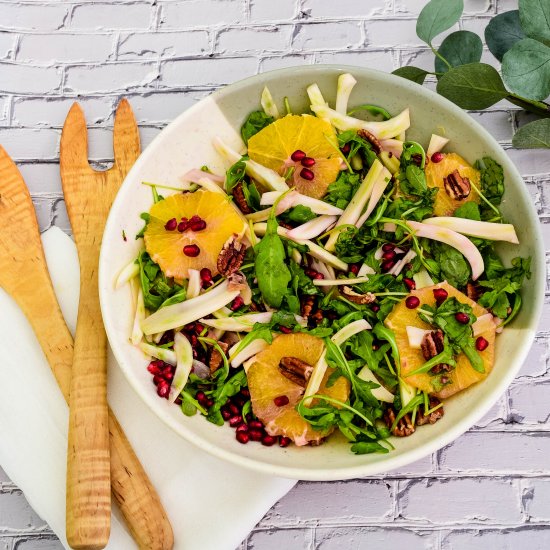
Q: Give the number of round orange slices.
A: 5